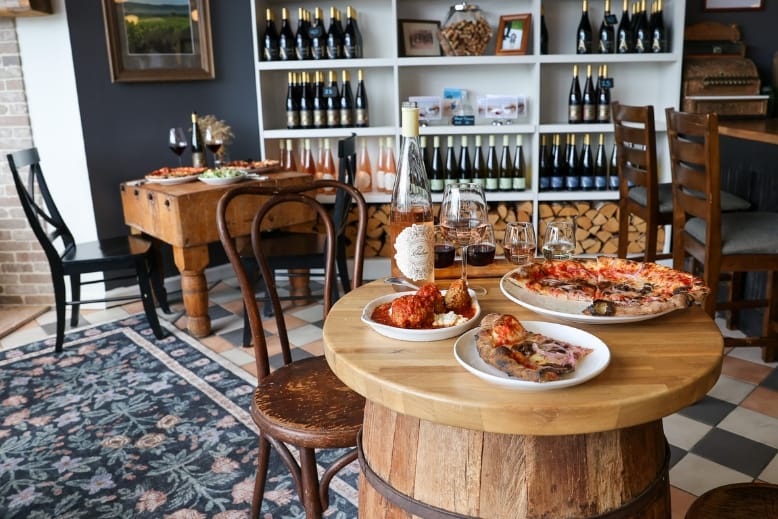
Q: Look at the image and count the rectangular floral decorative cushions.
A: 0